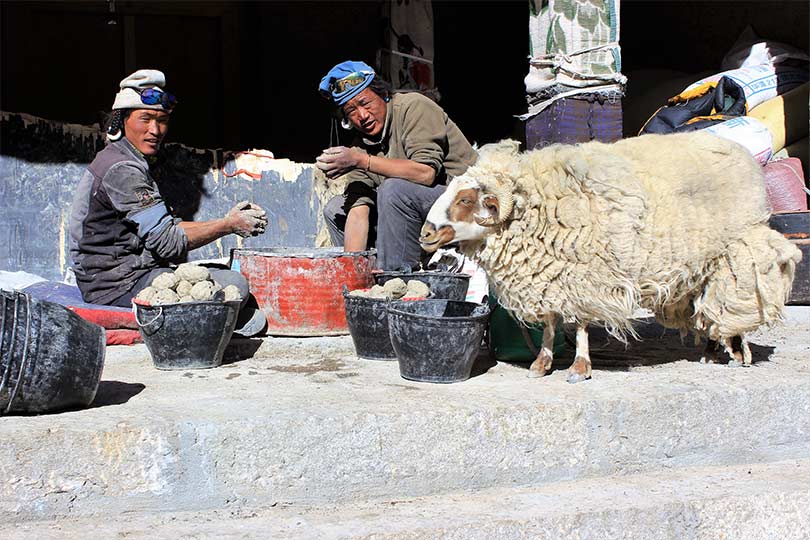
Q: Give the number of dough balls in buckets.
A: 13